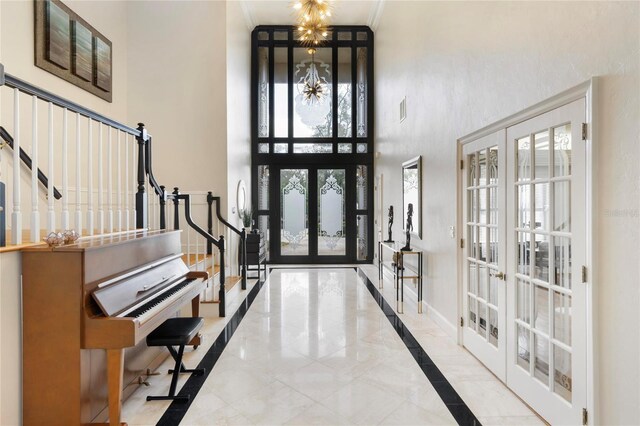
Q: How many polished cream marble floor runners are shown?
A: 1